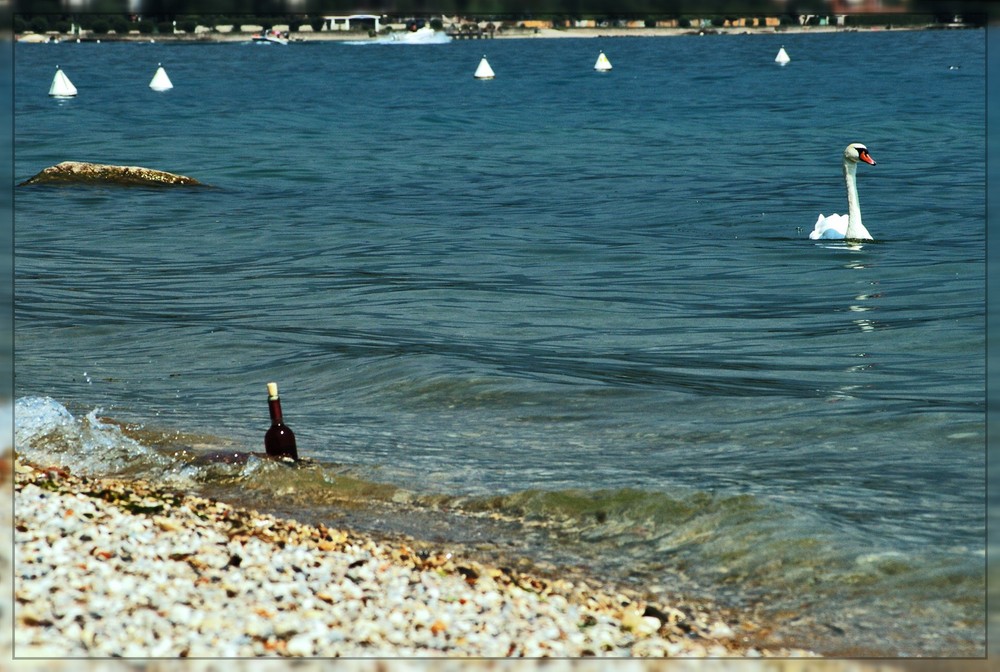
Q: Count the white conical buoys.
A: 5